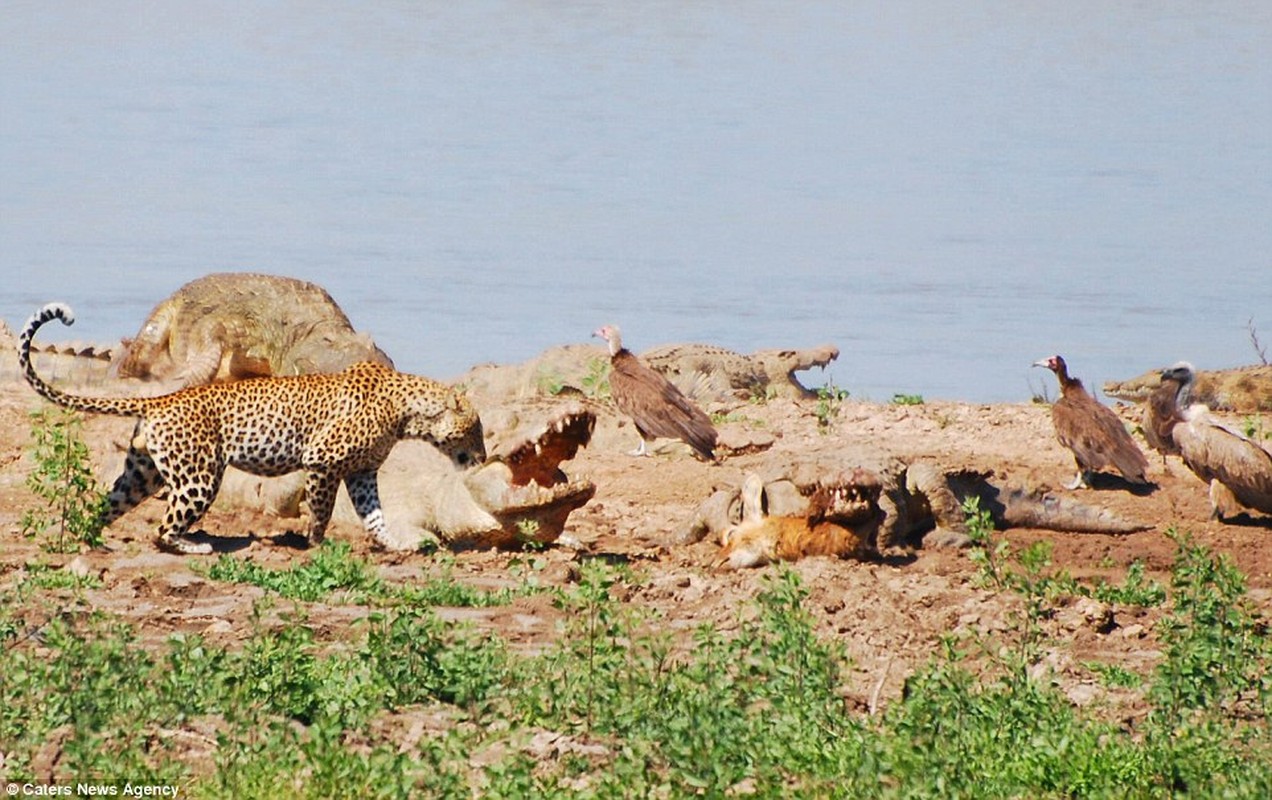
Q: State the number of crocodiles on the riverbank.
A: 5